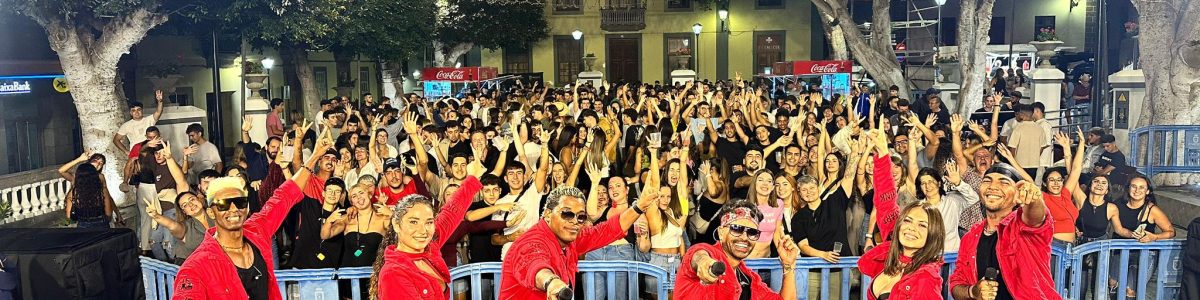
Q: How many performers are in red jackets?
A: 6